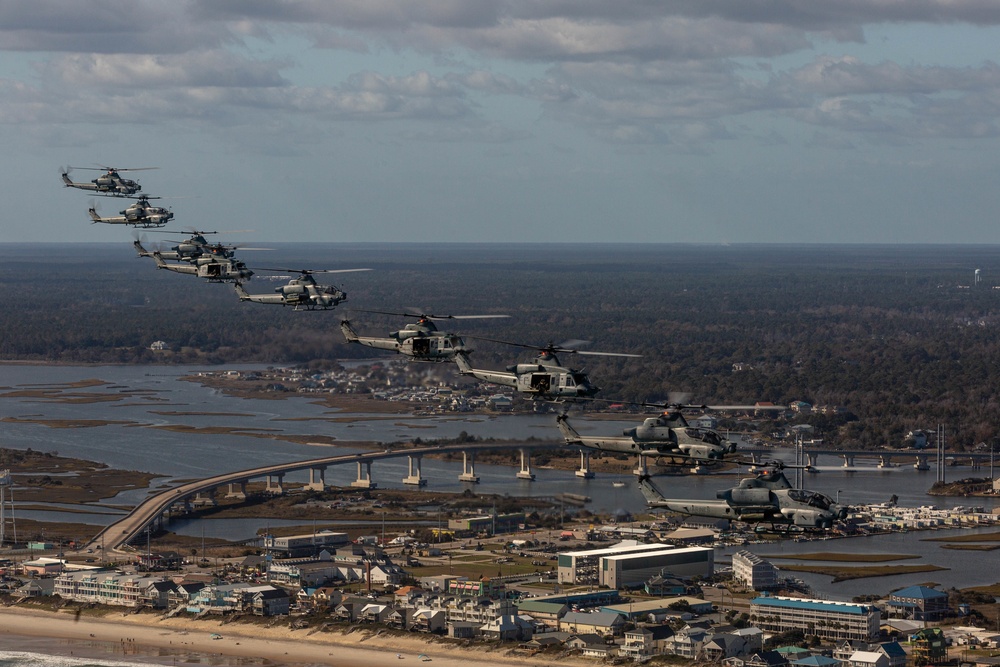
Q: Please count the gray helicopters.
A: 9